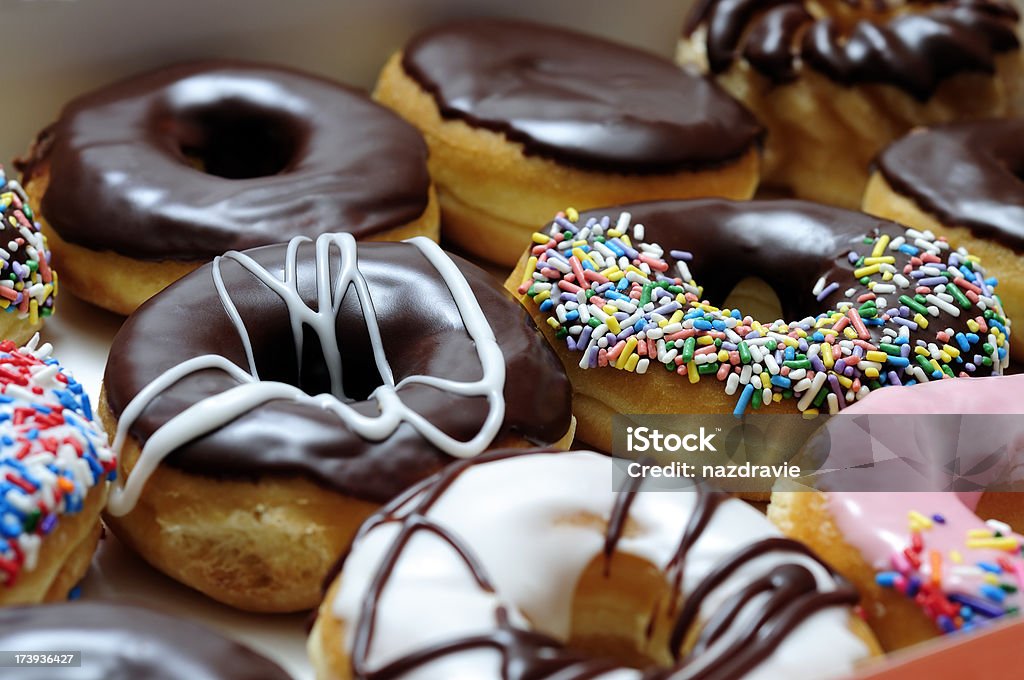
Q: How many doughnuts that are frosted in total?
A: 11